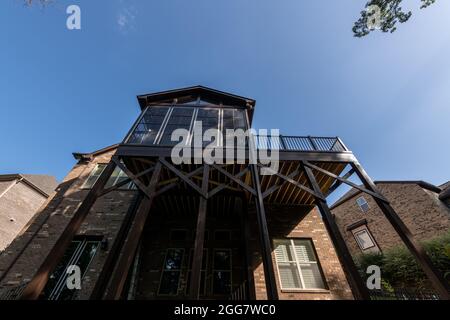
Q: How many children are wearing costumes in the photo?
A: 0